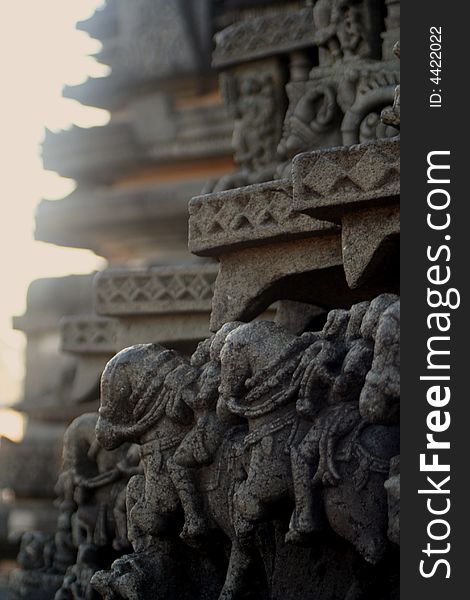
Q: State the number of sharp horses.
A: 2